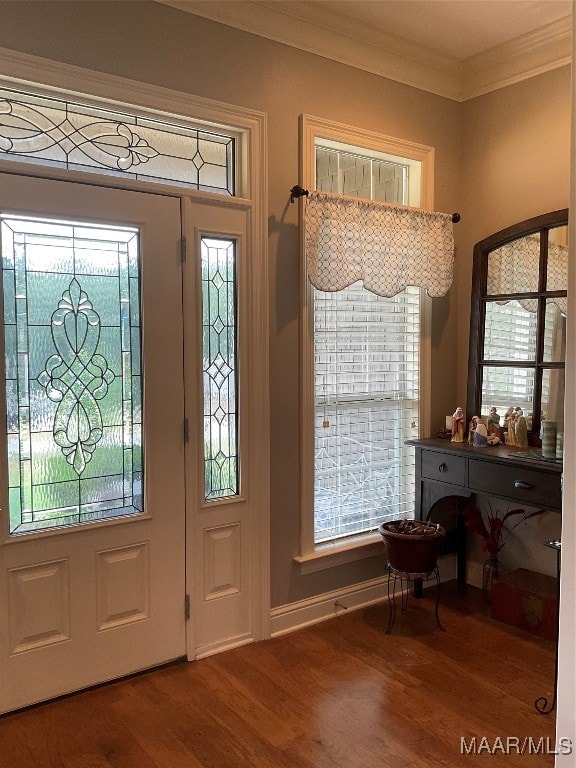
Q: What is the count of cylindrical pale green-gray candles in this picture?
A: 2